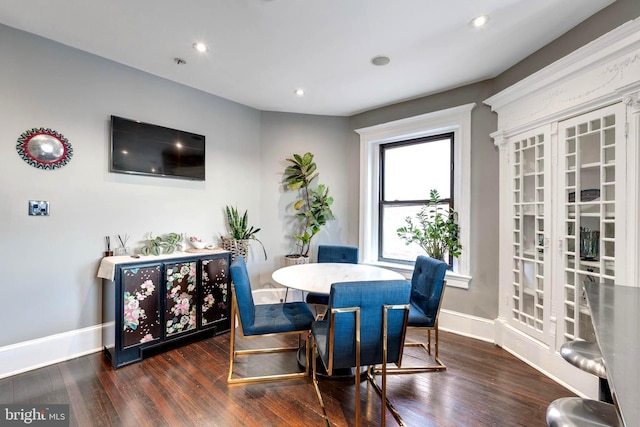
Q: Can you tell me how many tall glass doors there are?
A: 2